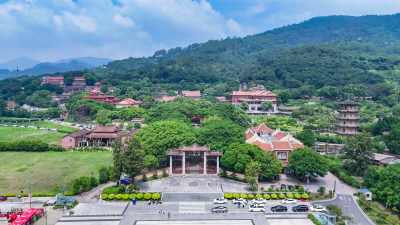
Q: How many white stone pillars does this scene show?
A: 4